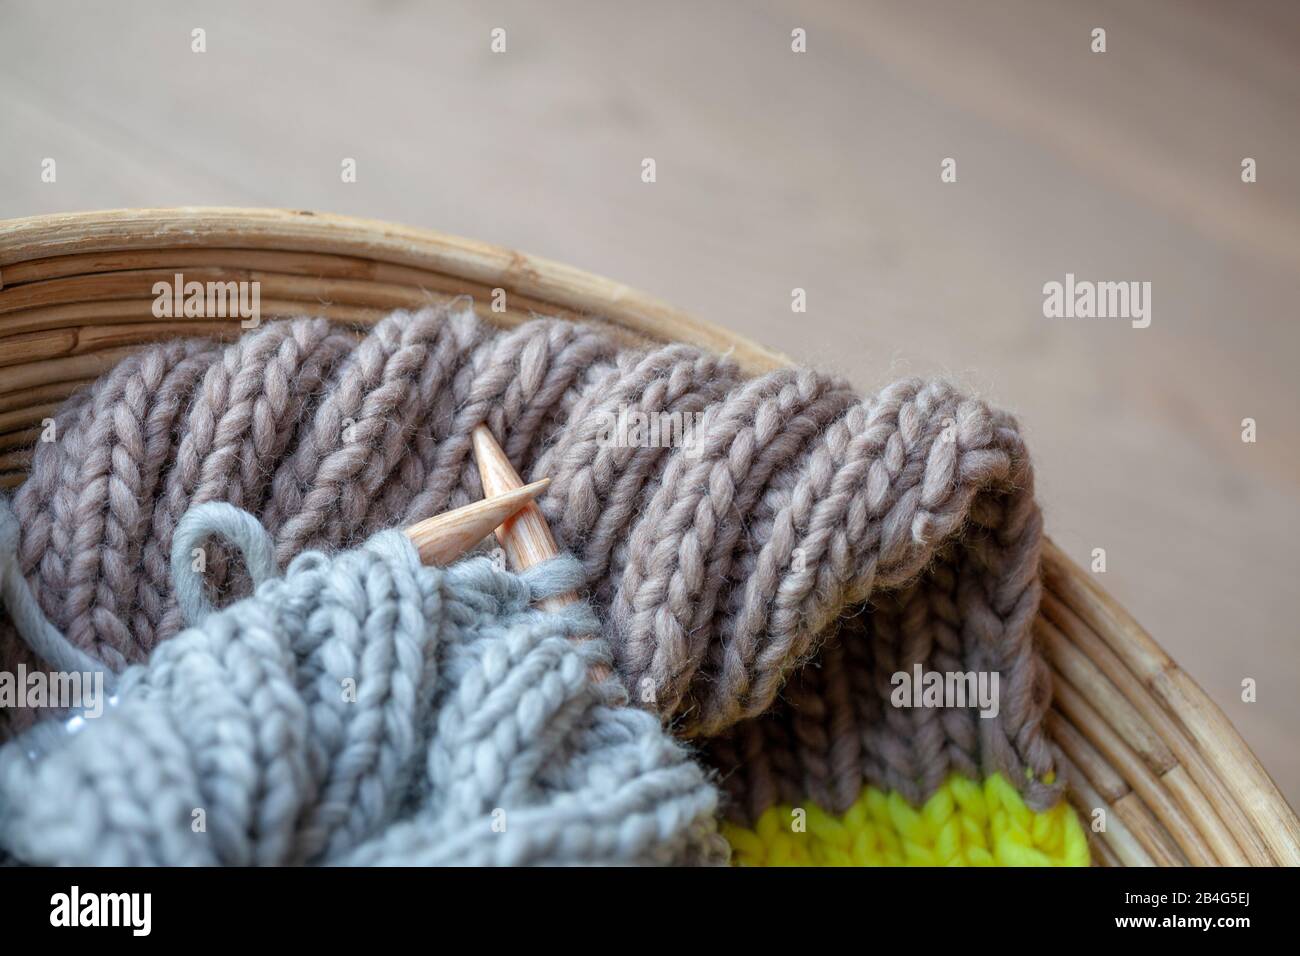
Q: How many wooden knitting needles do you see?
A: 2